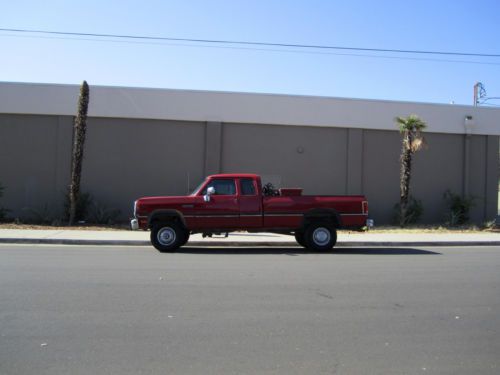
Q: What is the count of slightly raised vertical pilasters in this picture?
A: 4